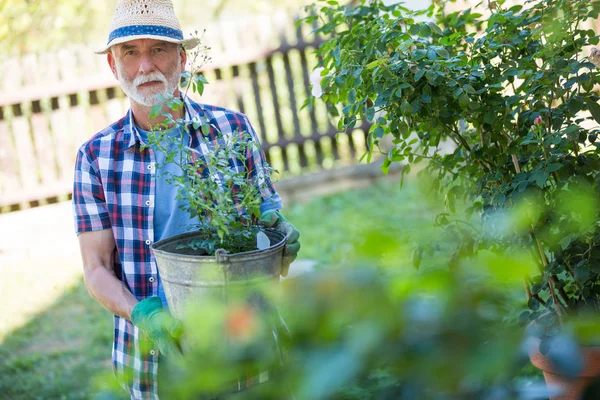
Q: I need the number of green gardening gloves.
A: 2